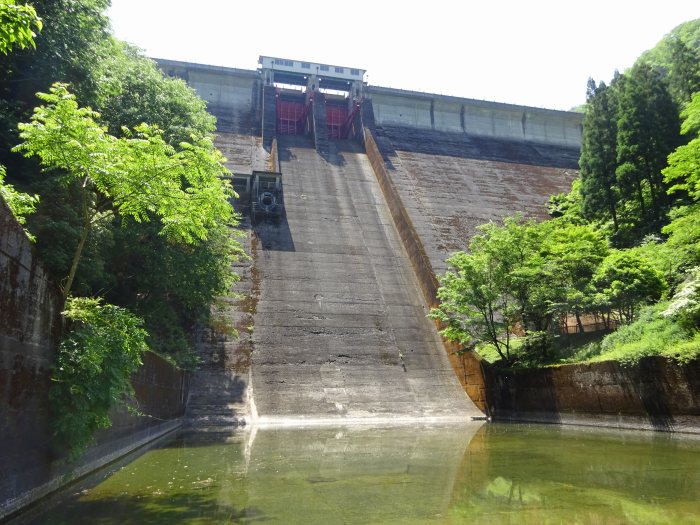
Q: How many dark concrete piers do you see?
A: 3